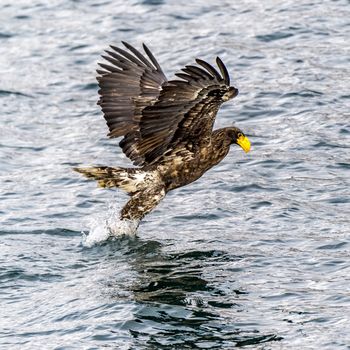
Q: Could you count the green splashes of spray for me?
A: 0